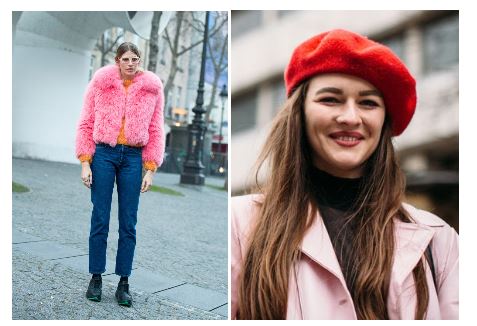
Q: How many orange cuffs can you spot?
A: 2